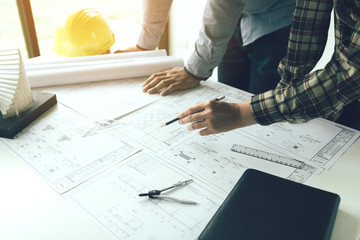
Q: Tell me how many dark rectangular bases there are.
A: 1